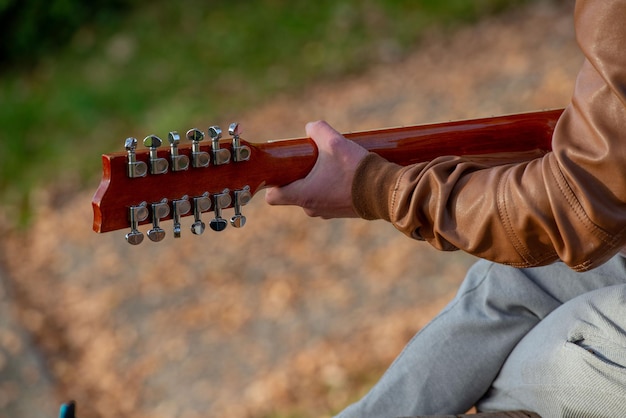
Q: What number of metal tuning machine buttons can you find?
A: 12